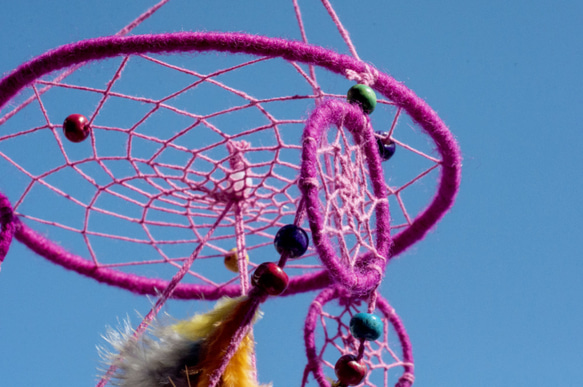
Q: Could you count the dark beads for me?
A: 2